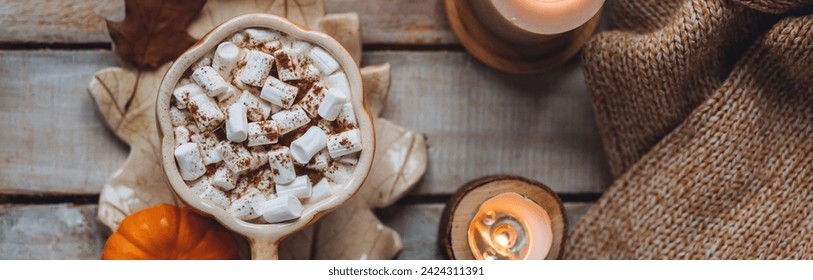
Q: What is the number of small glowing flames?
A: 1